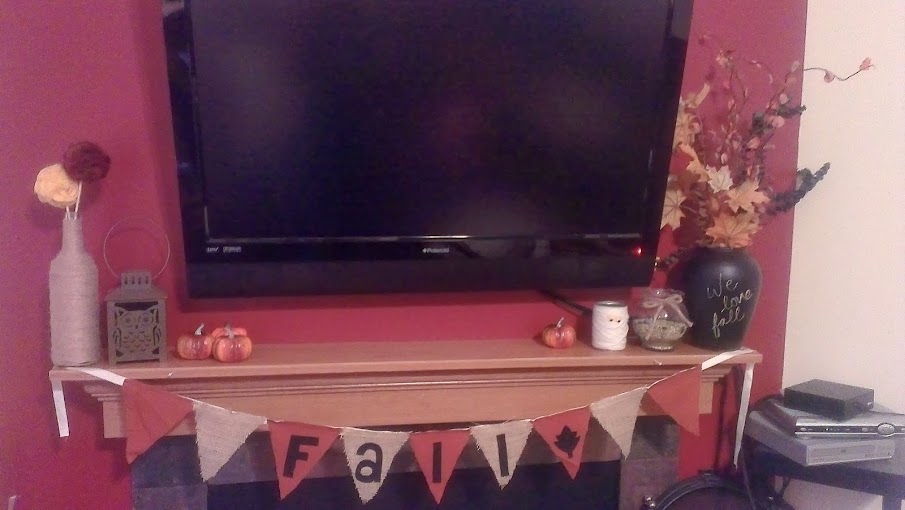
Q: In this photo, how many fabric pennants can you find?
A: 9